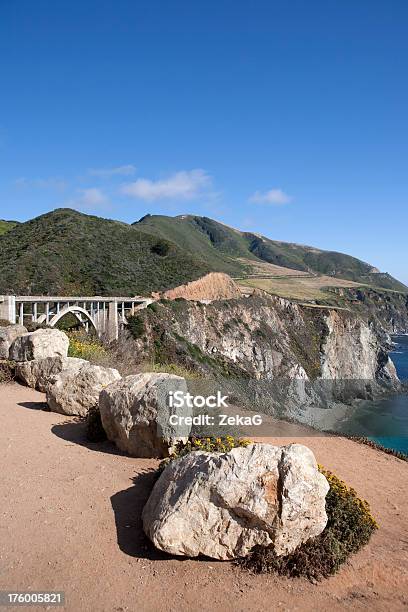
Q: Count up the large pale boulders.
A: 6